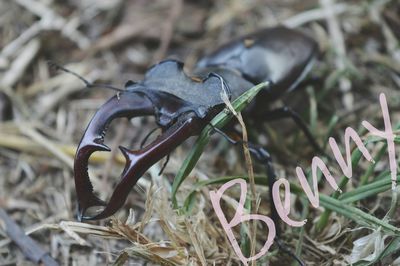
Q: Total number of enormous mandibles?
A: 2